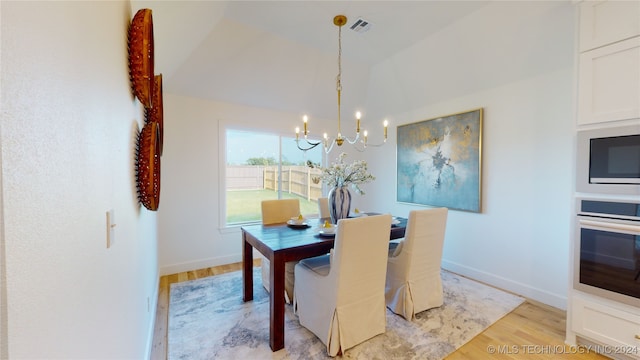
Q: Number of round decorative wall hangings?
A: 3